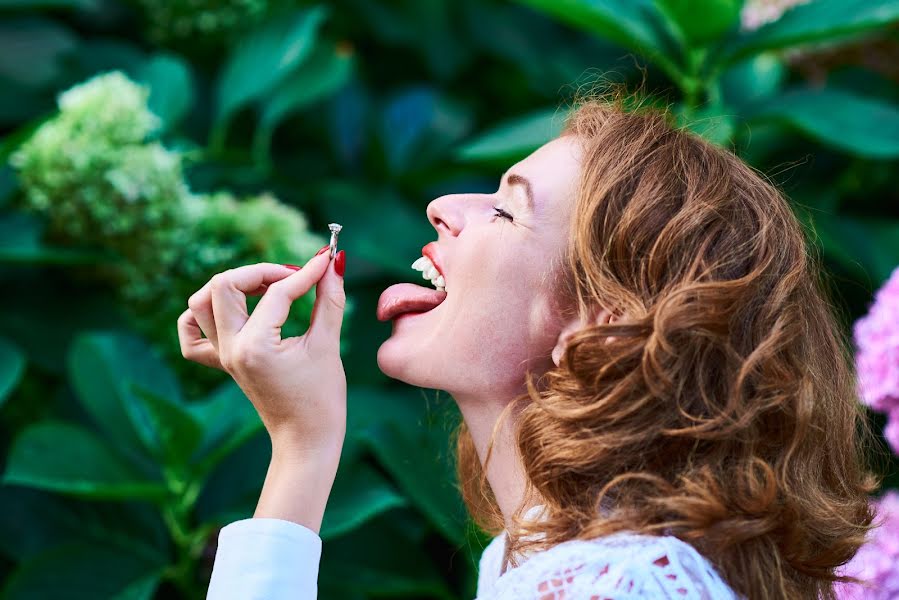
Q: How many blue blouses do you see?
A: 0